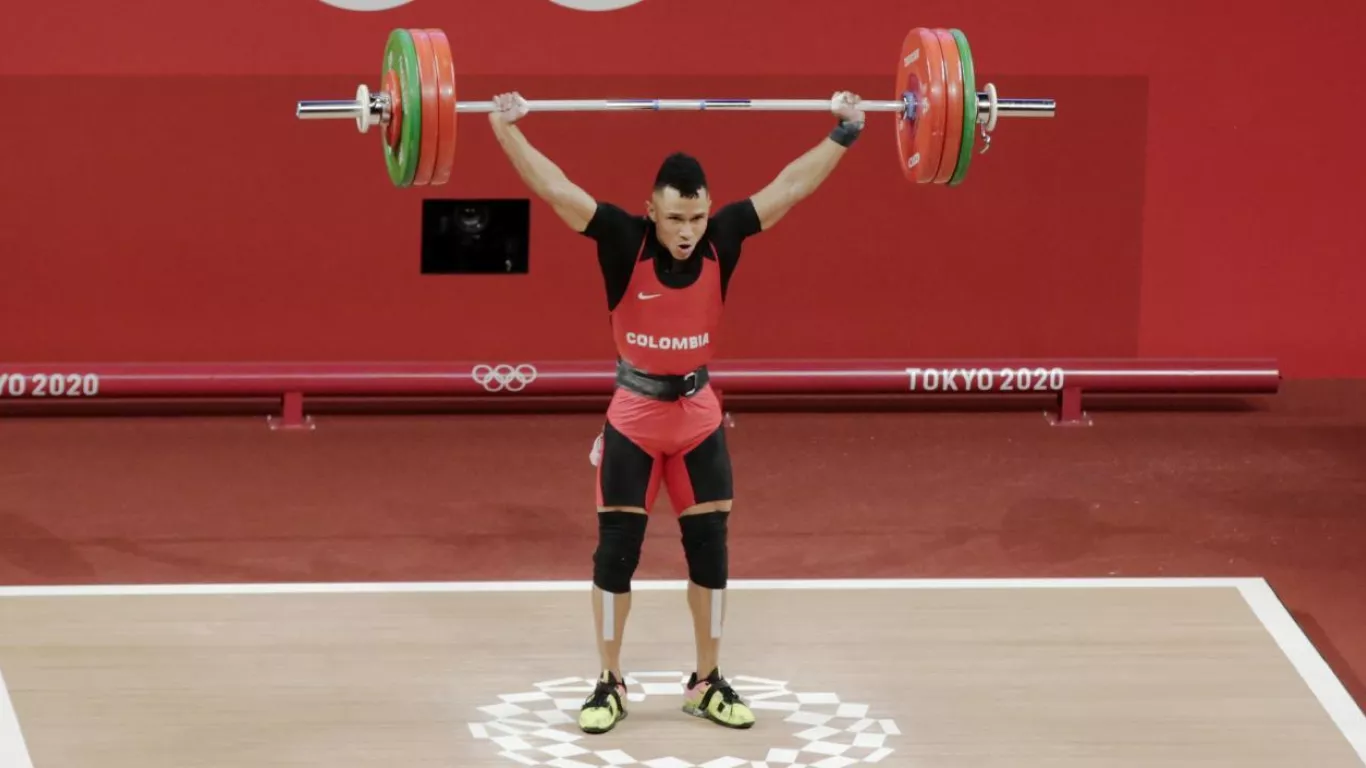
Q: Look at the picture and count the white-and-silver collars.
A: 2